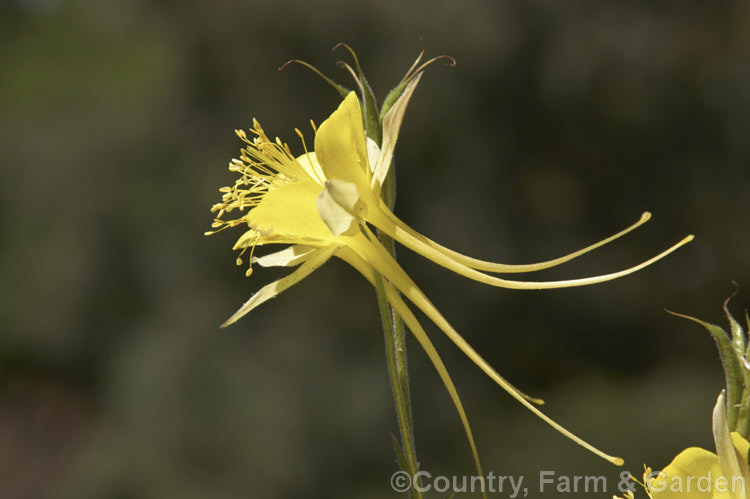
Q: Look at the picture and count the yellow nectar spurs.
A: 5